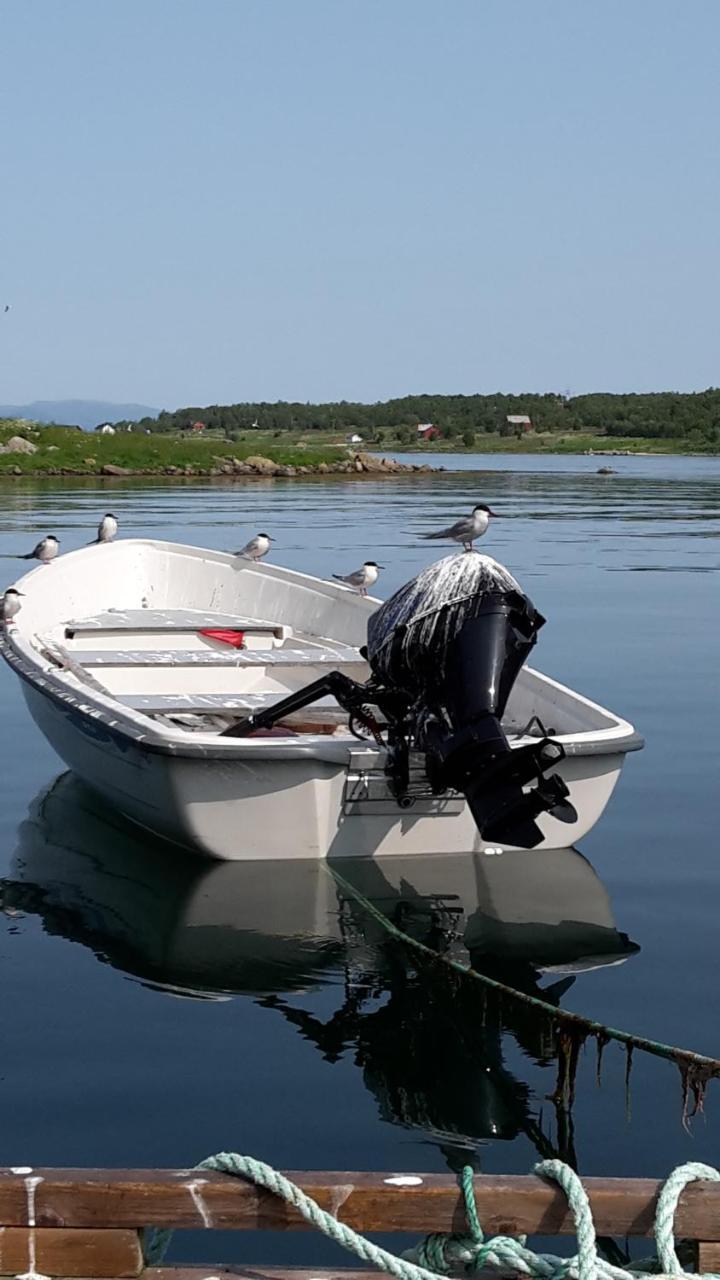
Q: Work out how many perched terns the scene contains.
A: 6